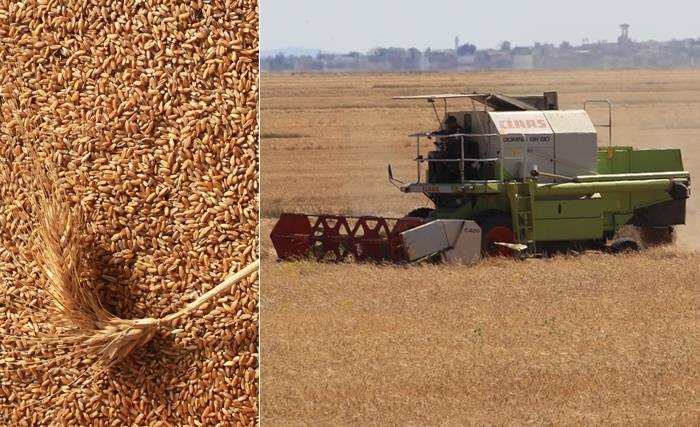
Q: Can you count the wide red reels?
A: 1